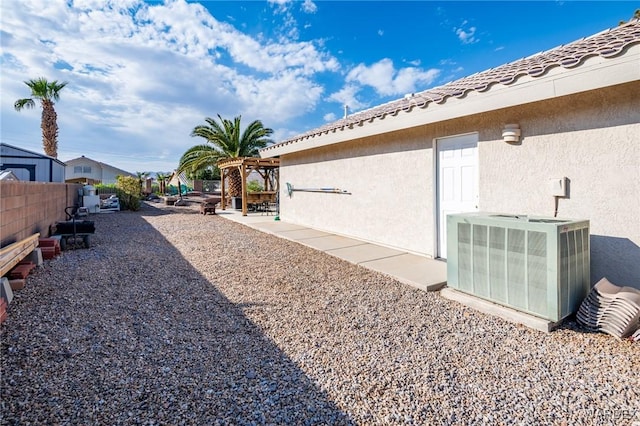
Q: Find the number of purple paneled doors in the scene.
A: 0